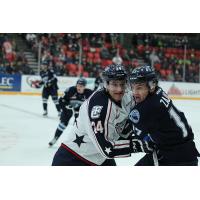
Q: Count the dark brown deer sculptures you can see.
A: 0